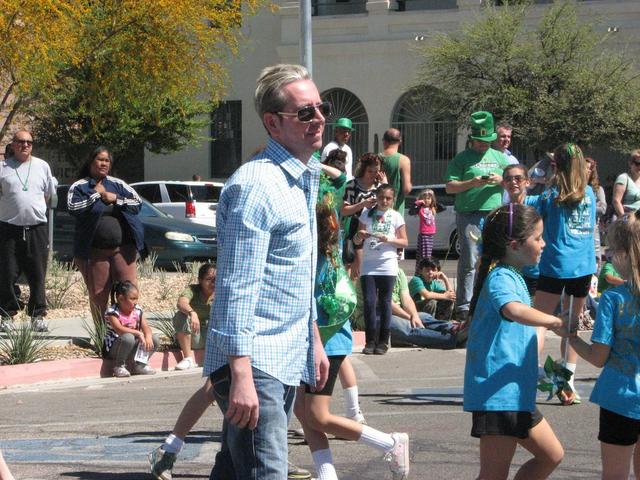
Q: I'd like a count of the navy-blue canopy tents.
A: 0